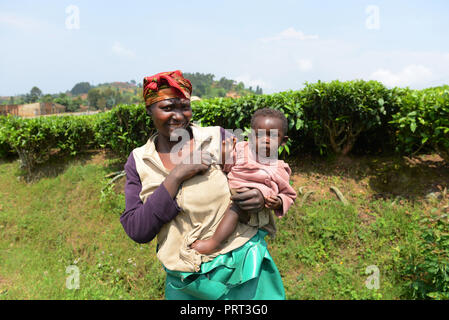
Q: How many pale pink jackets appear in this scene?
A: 1